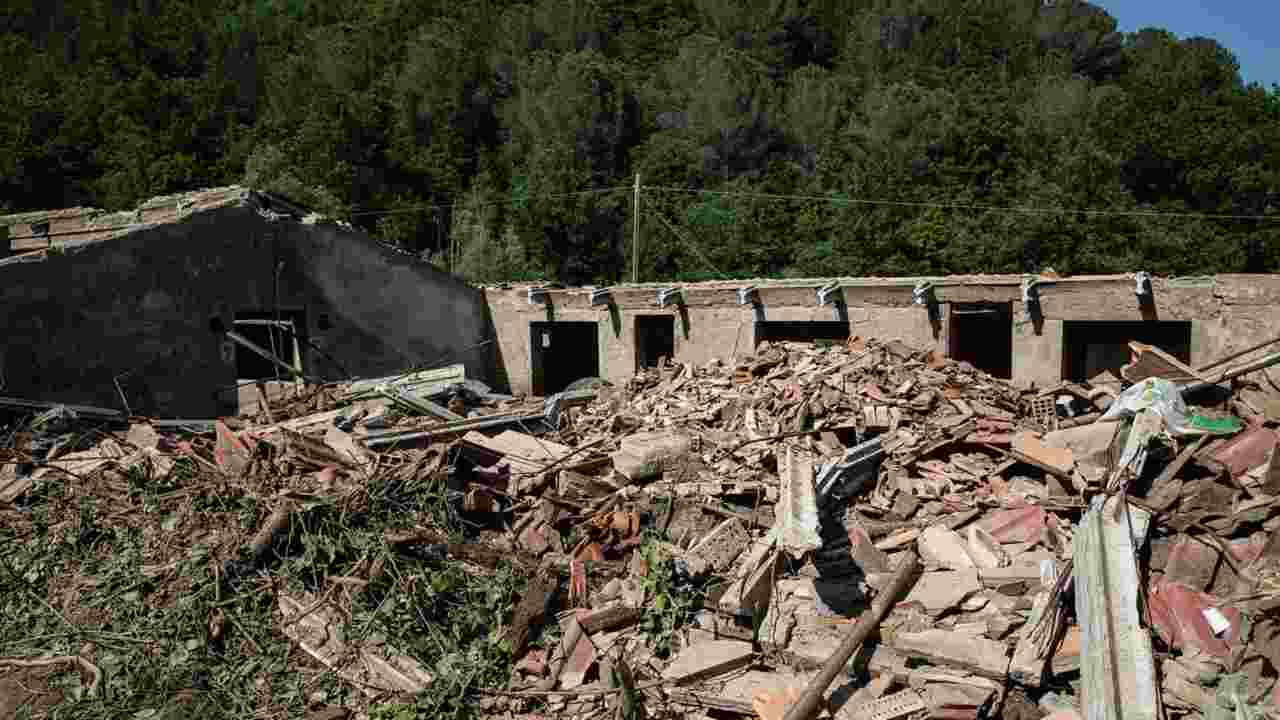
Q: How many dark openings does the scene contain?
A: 6